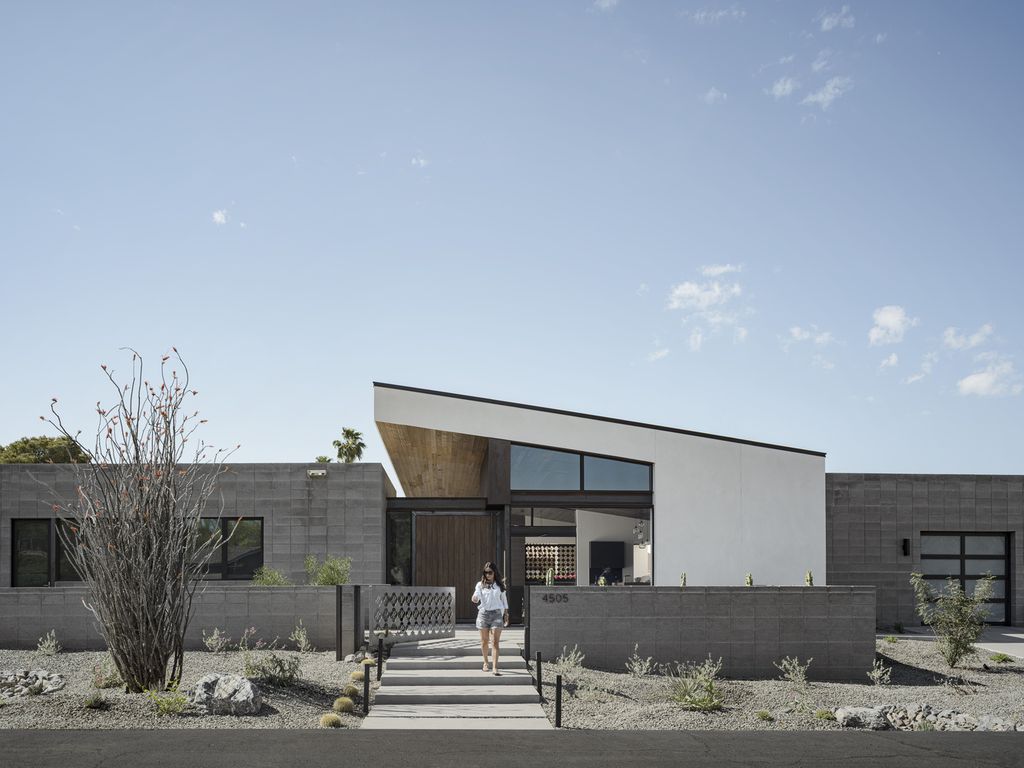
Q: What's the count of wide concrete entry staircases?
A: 1